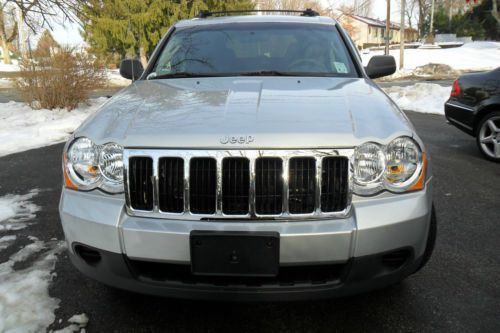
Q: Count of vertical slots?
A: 7